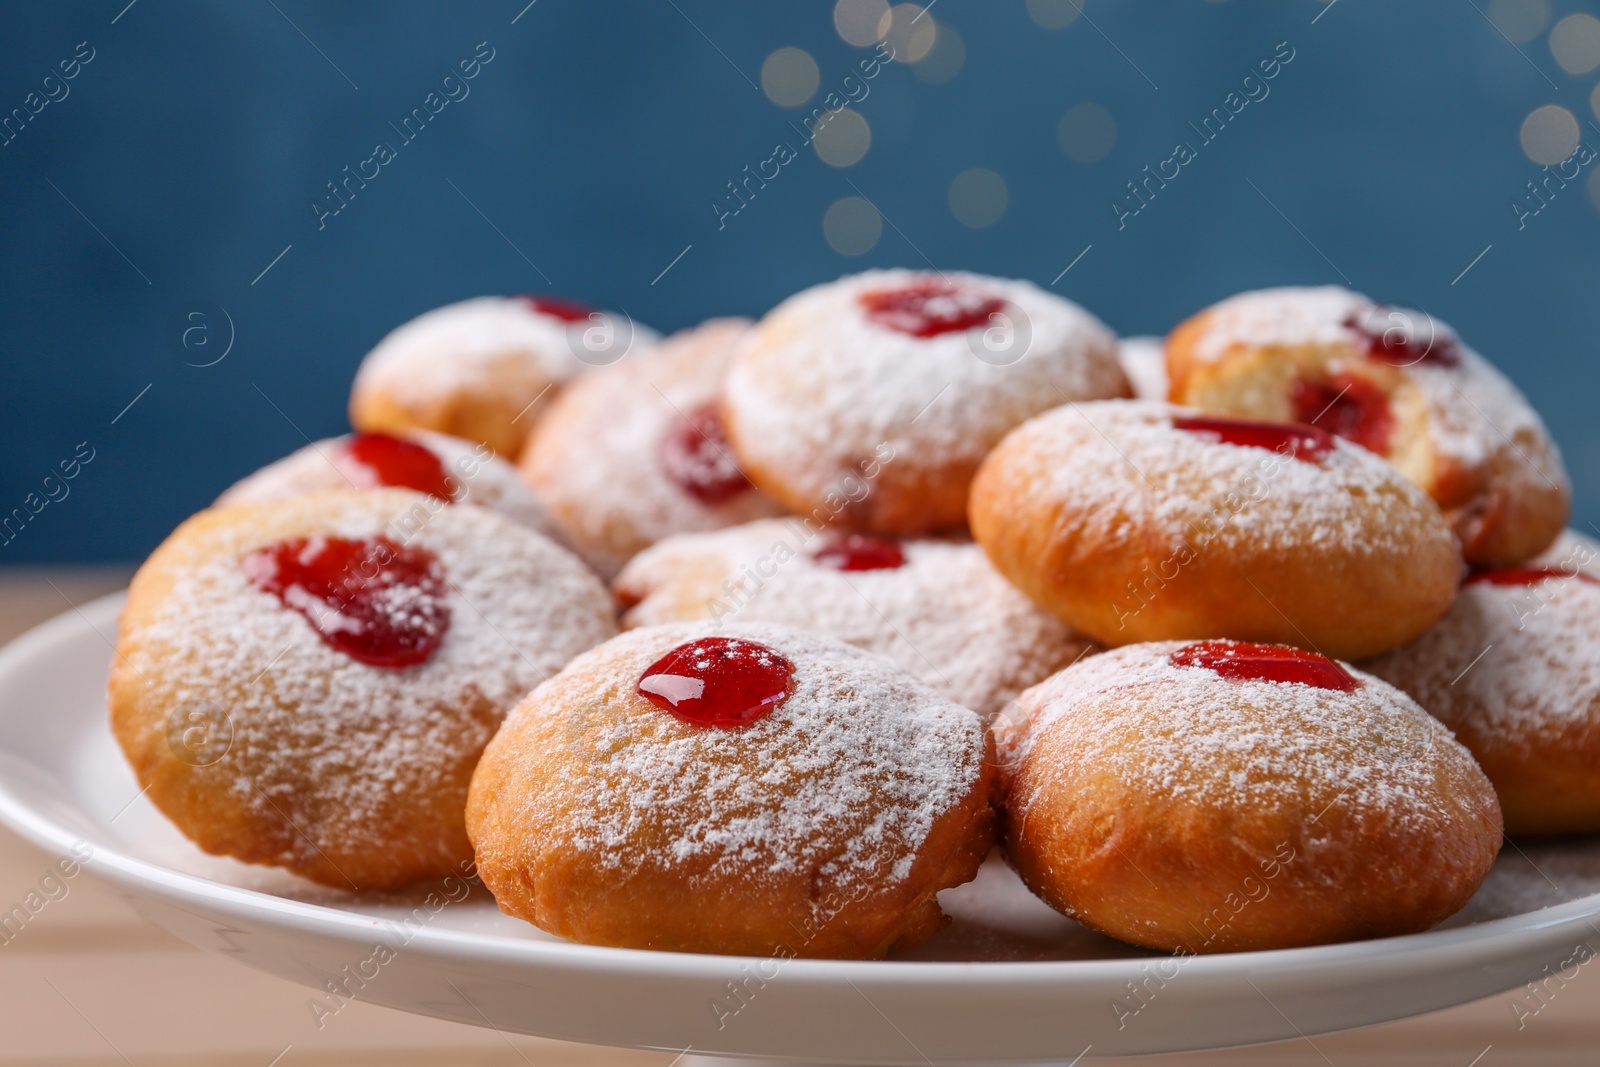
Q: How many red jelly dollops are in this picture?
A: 11